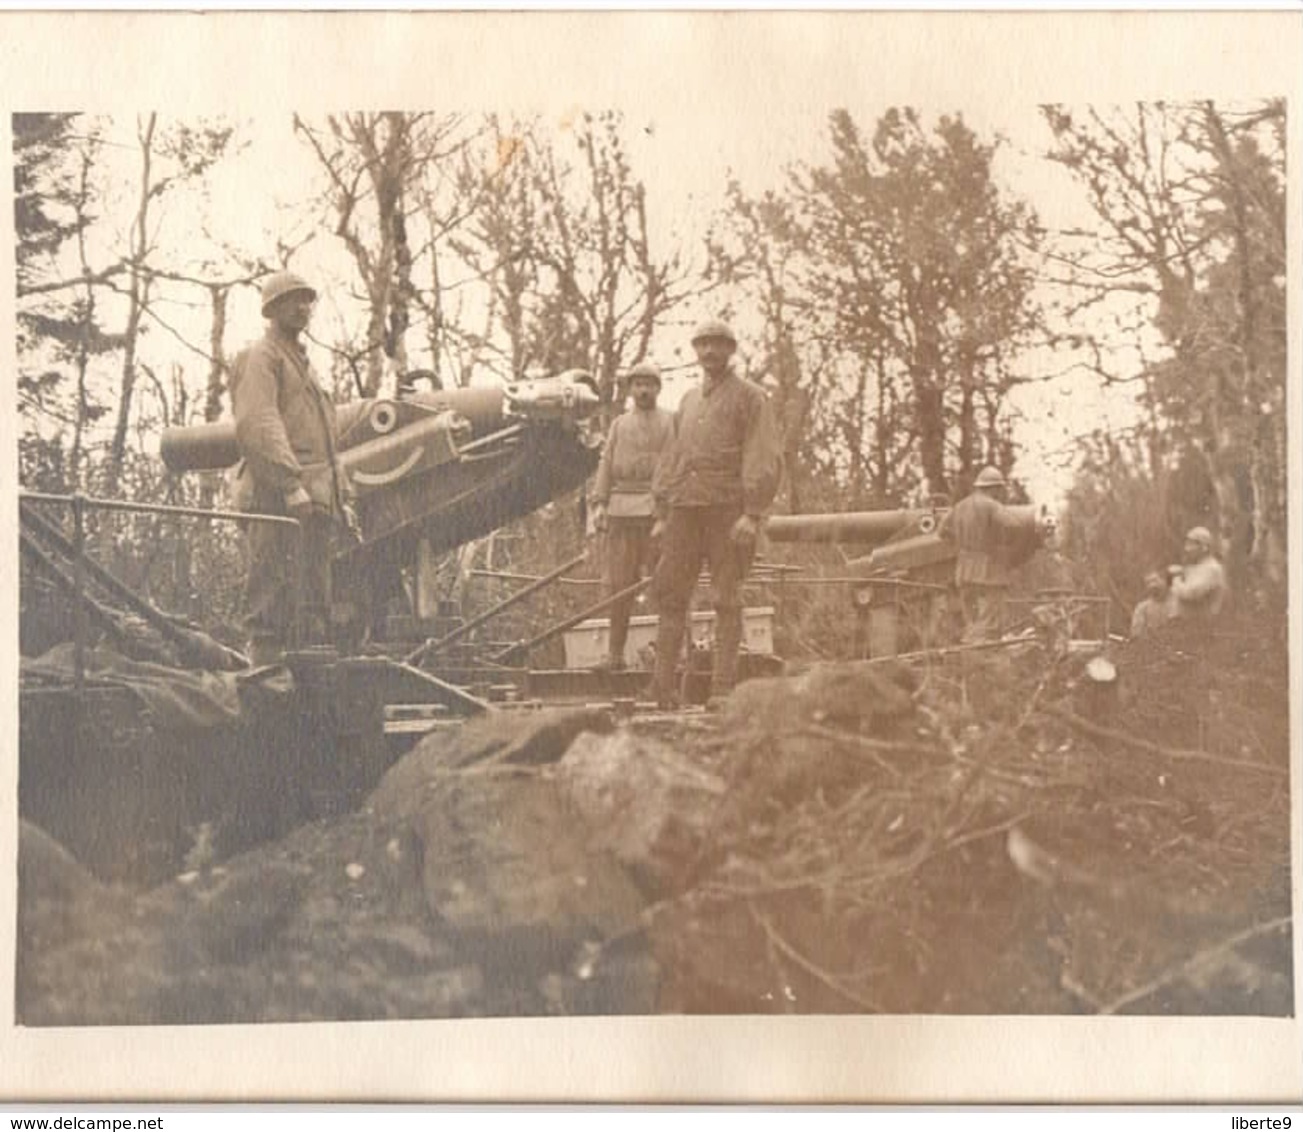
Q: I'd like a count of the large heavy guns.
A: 2